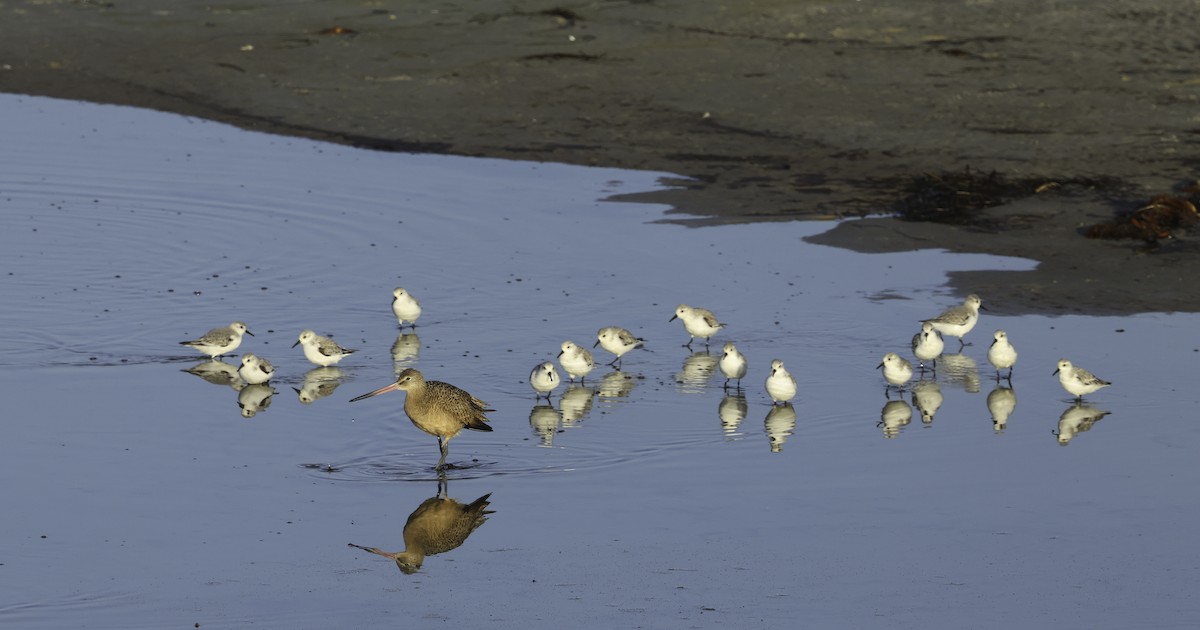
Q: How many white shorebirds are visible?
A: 15